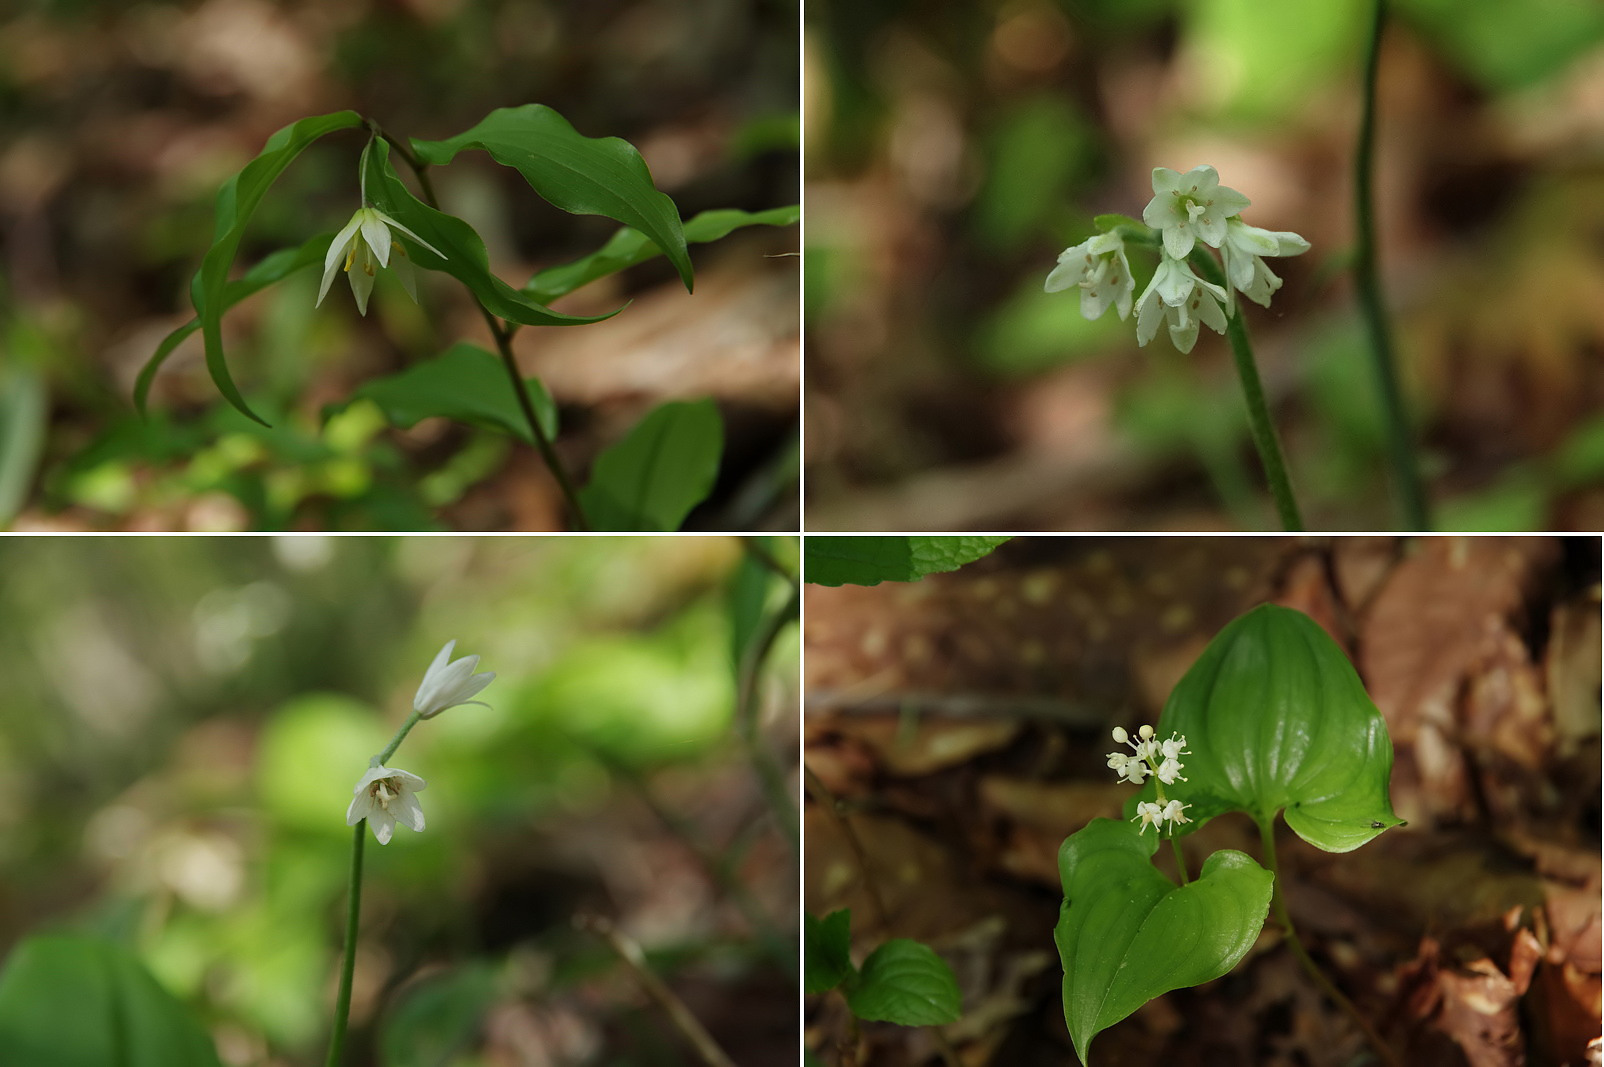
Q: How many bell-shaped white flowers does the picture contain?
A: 7